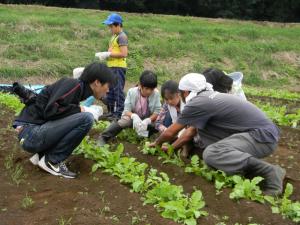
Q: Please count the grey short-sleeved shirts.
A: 1